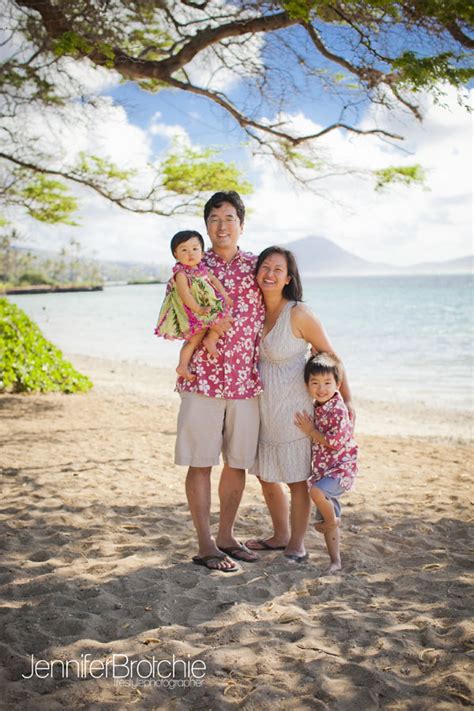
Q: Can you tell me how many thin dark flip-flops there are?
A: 4